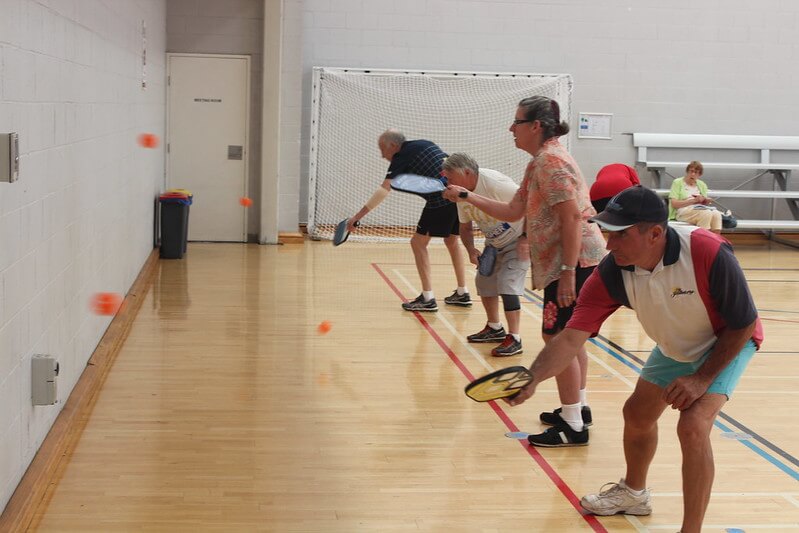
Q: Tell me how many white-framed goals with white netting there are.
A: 1